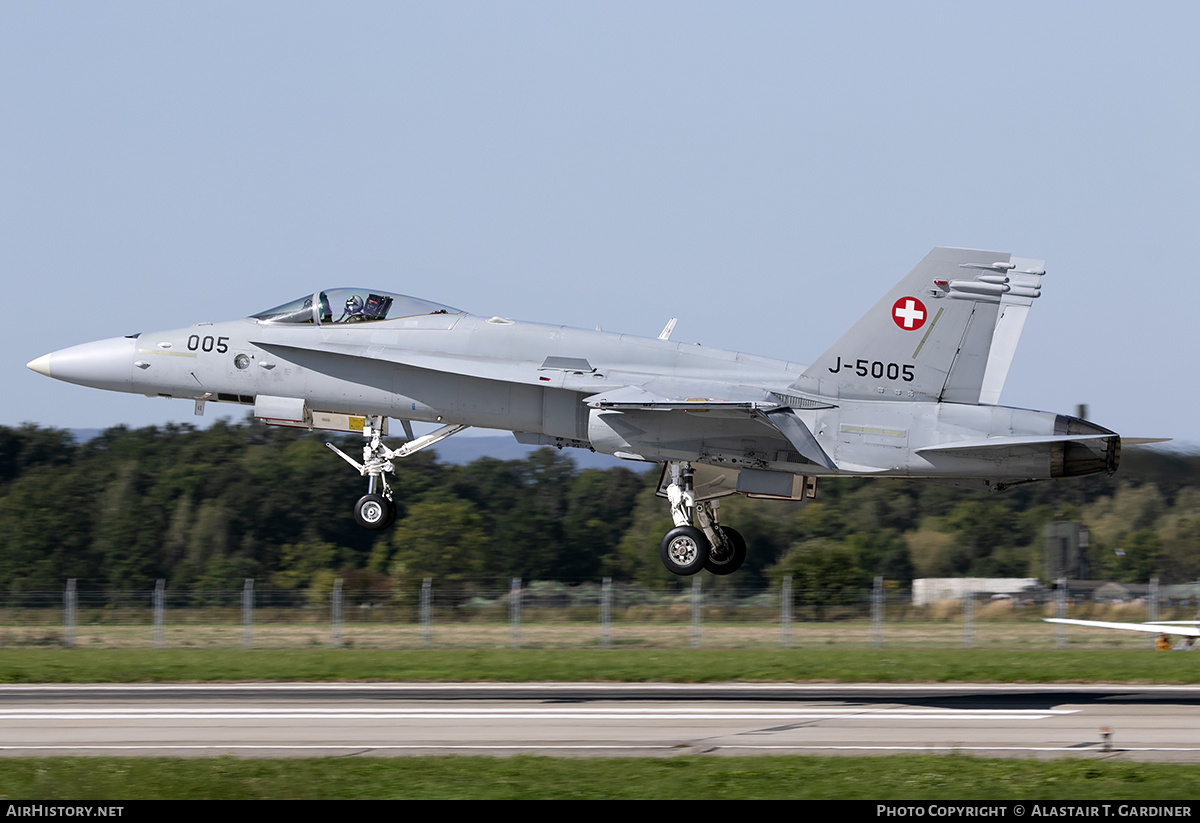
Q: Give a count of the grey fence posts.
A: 13